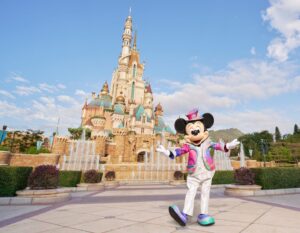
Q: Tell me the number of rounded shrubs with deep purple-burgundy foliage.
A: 5